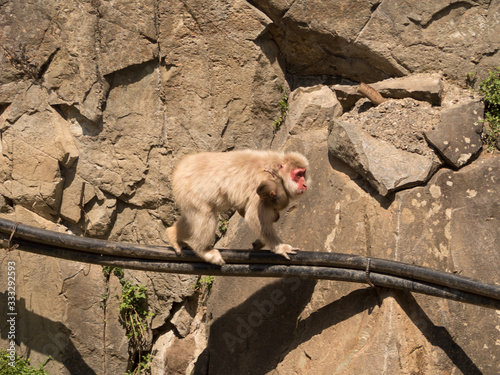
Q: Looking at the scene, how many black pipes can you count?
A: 2